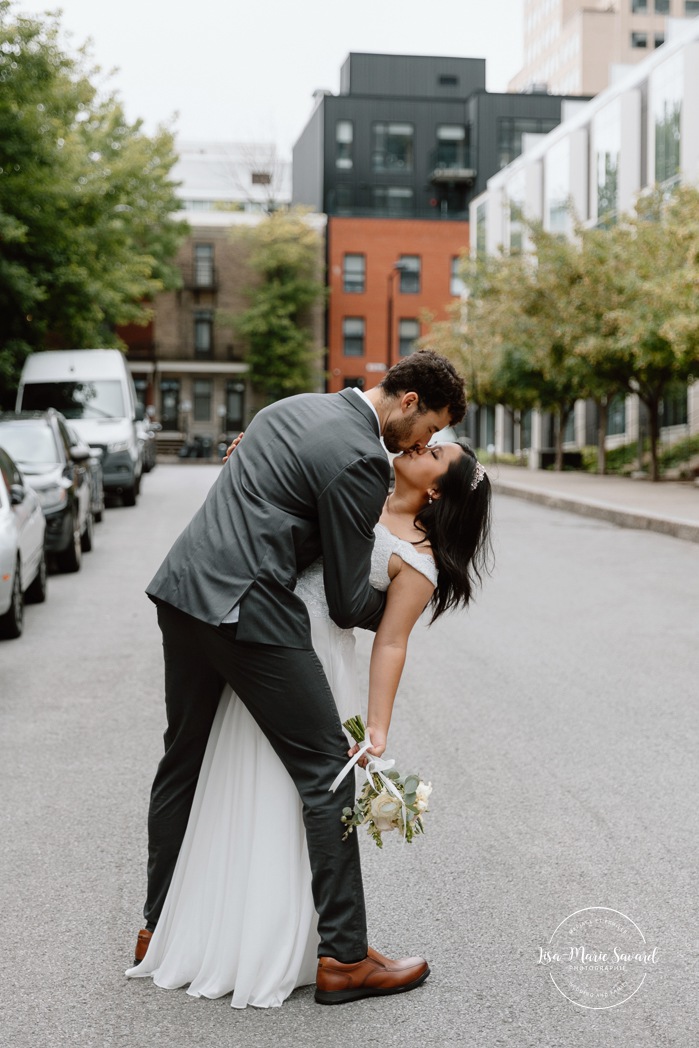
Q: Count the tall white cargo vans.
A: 1